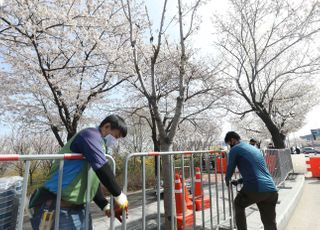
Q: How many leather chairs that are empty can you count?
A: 0